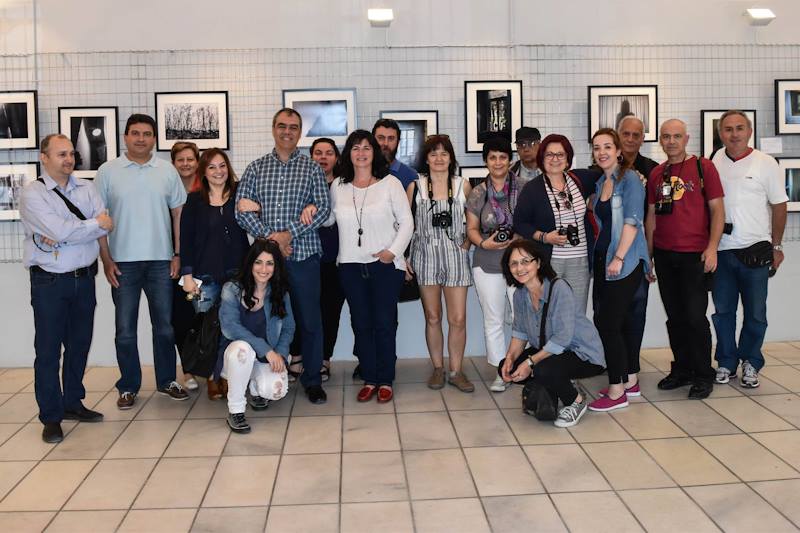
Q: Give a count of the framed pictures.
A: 12